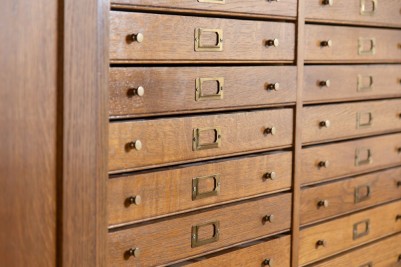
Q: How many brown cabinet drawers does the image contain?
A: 15